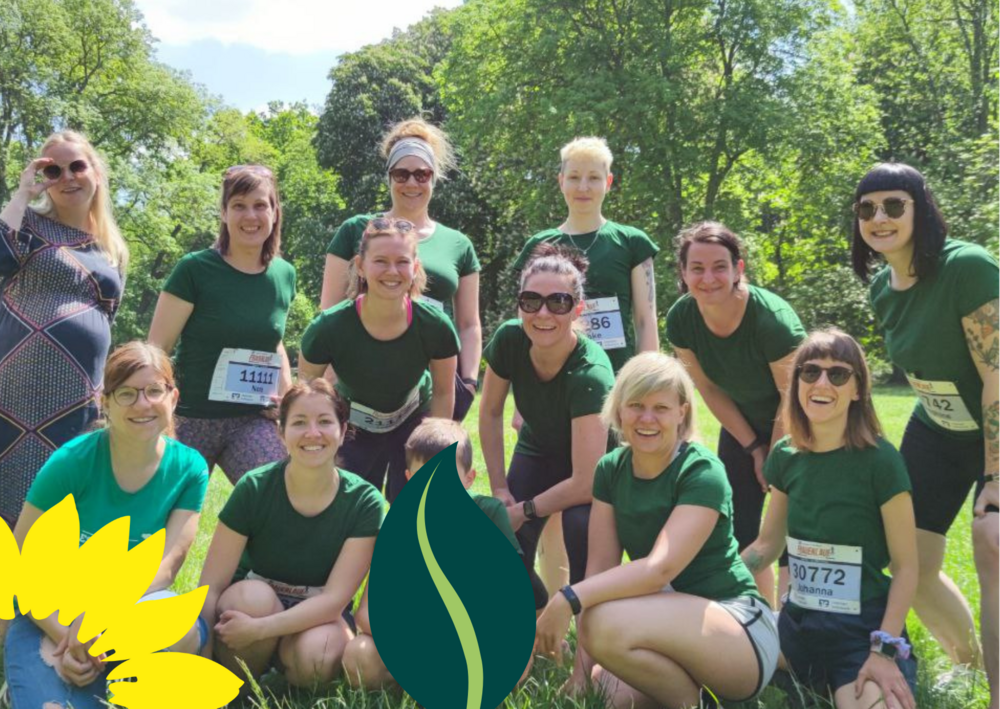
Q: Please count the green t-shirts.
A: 12